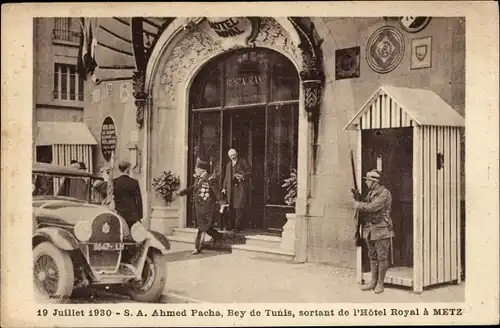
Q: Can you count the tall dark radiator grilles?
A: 1